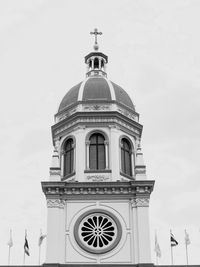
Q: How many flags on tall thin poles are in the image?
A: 6